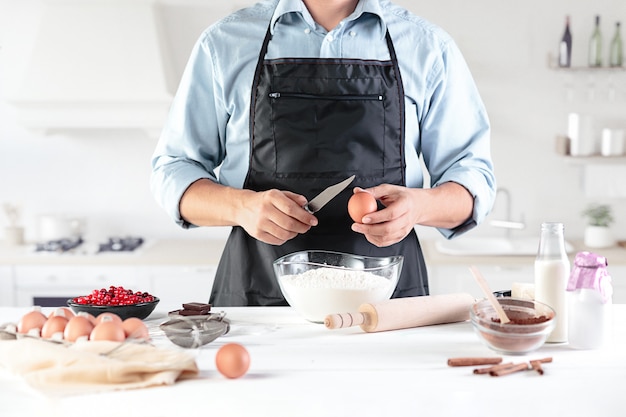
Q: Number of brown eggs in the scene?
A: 10